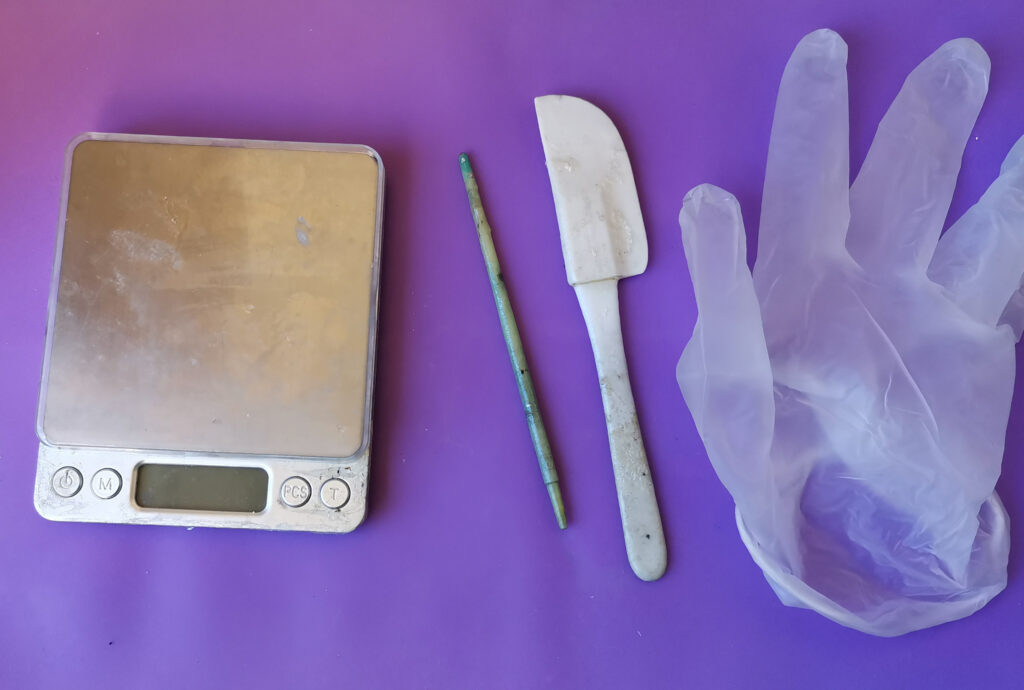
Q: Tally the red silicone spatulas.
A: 0